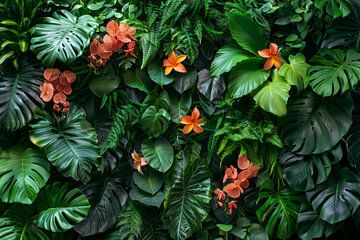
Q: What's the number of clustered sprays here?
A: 3